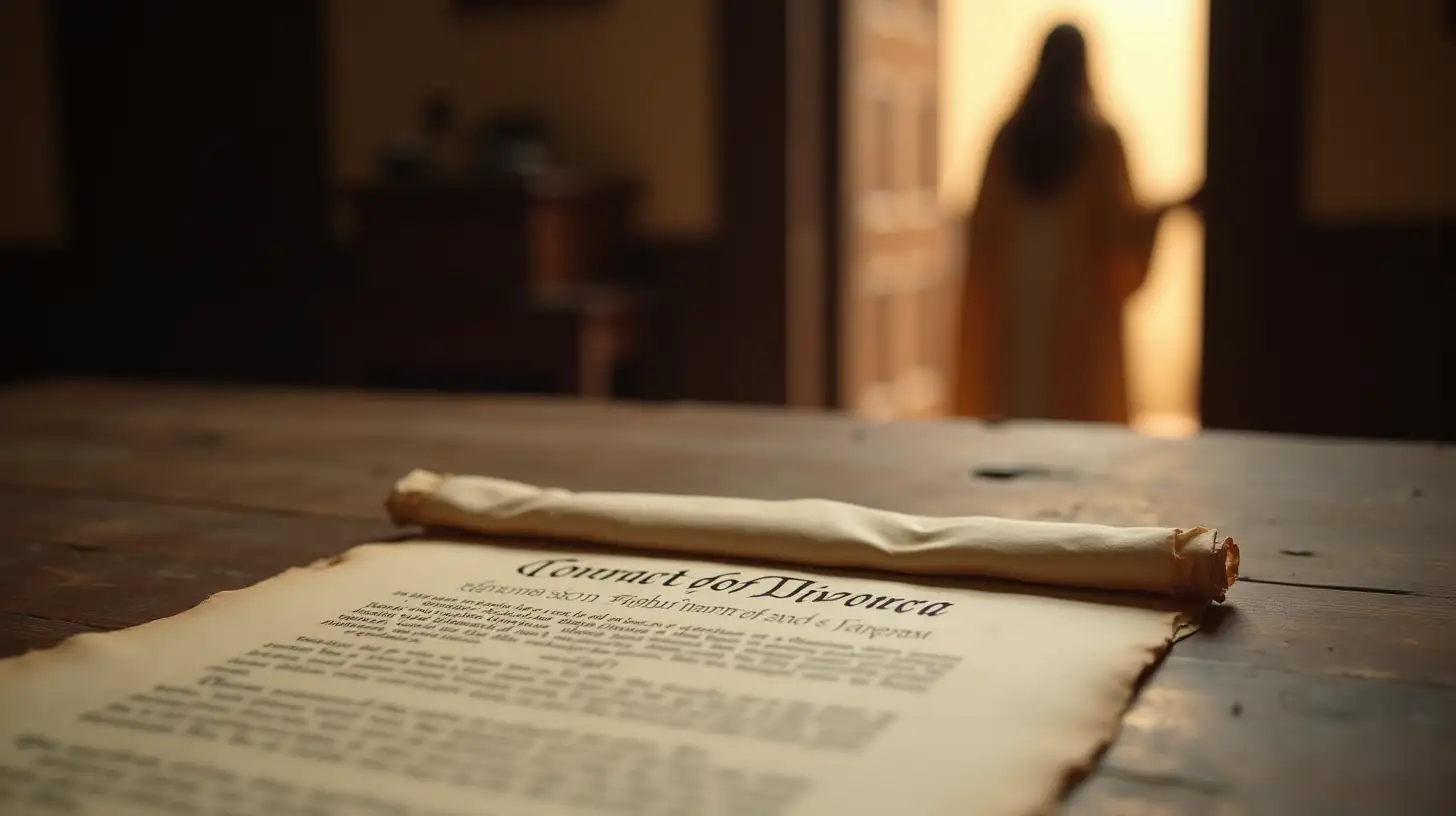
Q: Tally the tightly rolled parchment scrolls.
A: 1